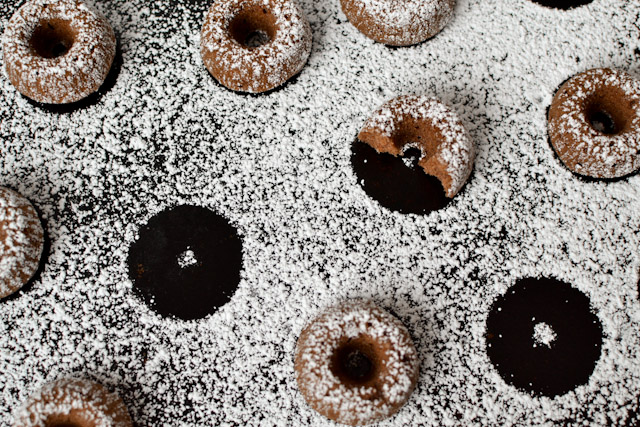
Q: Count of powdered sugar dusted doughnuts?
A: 8